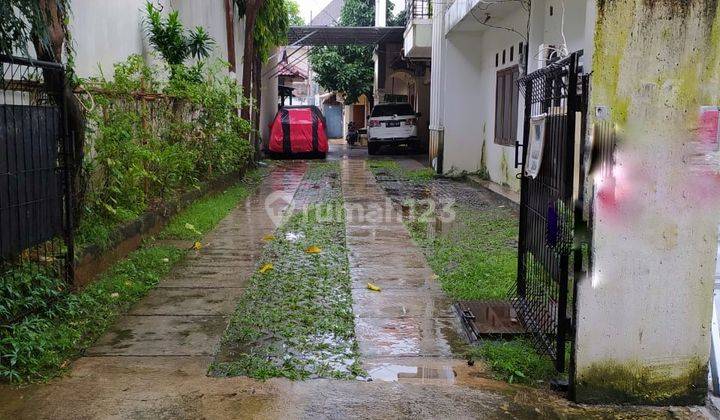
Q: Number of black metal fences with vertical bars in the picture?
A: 2